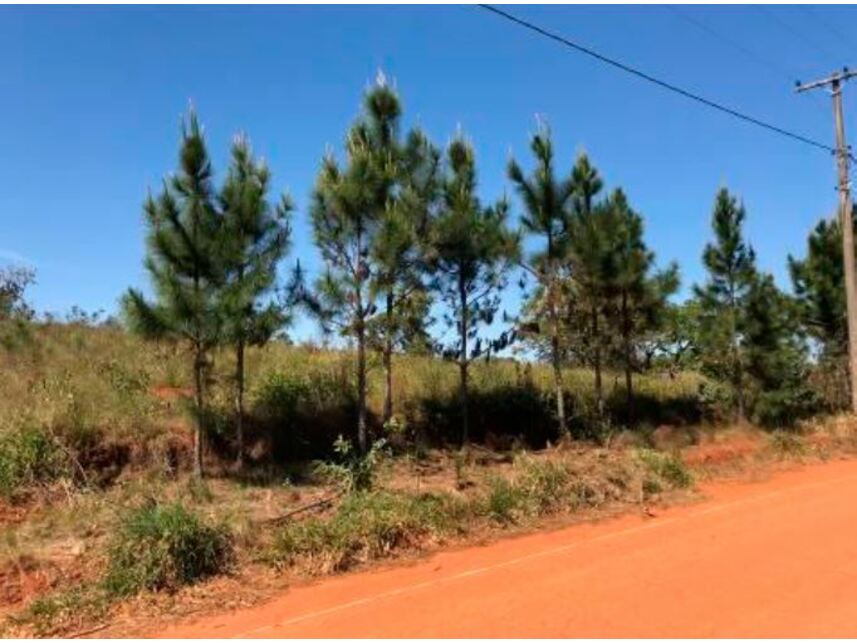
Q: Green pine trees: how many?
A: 11